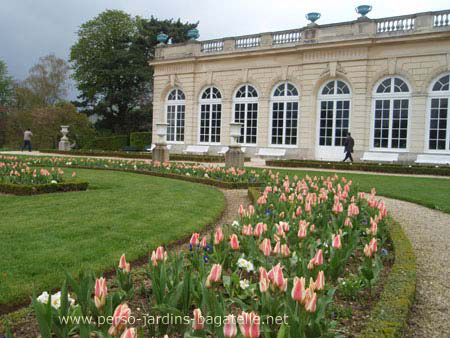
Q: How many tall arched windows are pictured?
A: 7